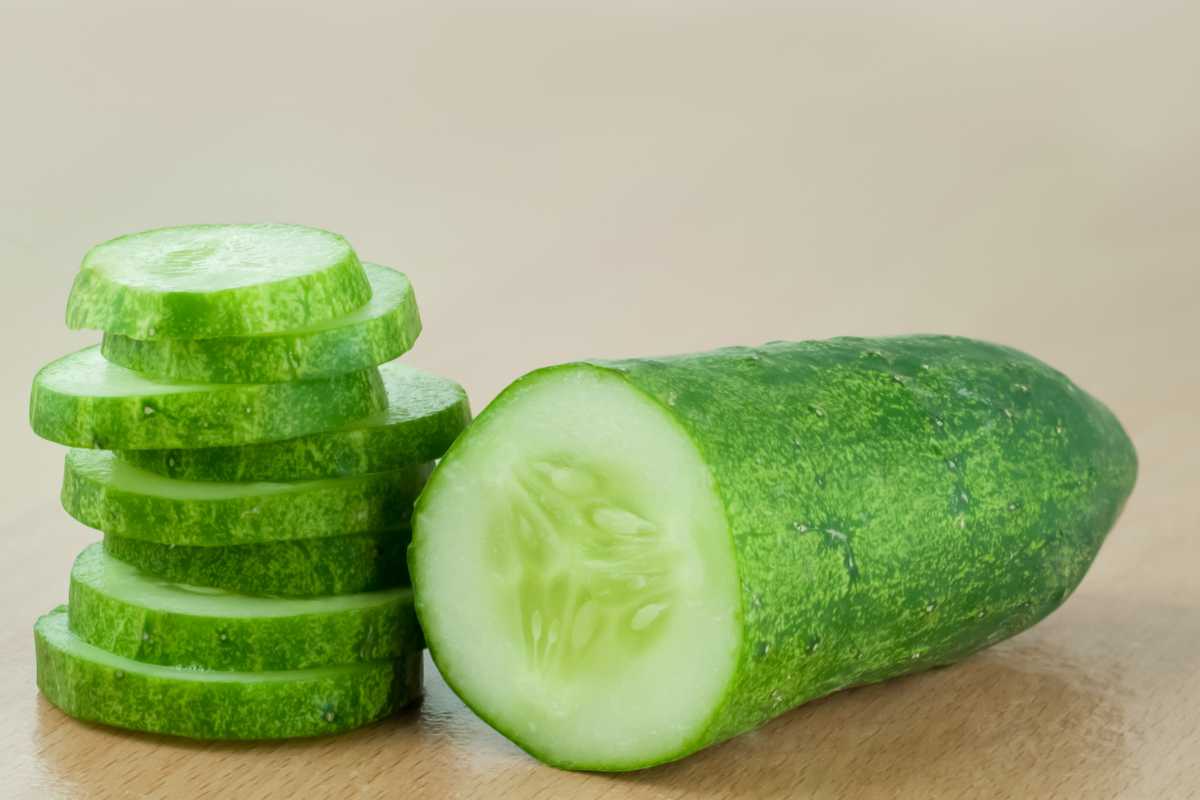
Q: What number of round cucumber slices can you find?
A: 8